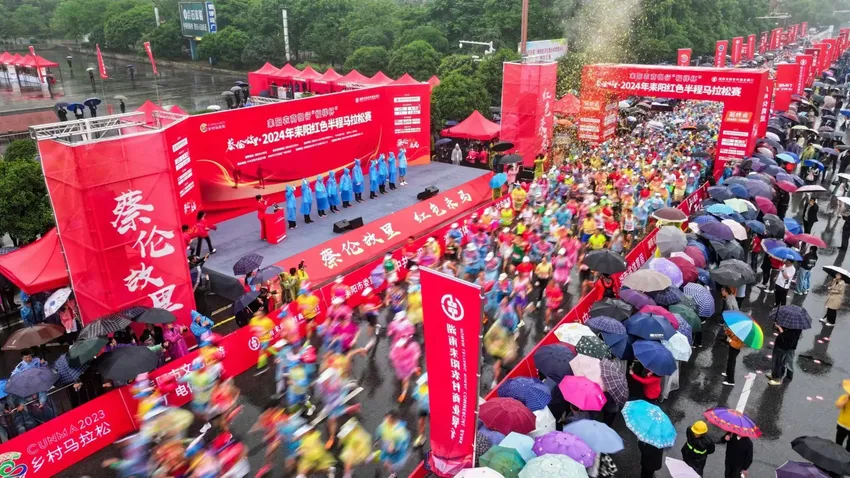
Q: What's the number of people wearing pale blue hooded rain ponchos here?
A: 10